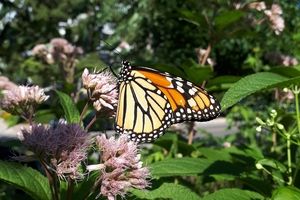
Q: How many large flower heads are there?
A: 4